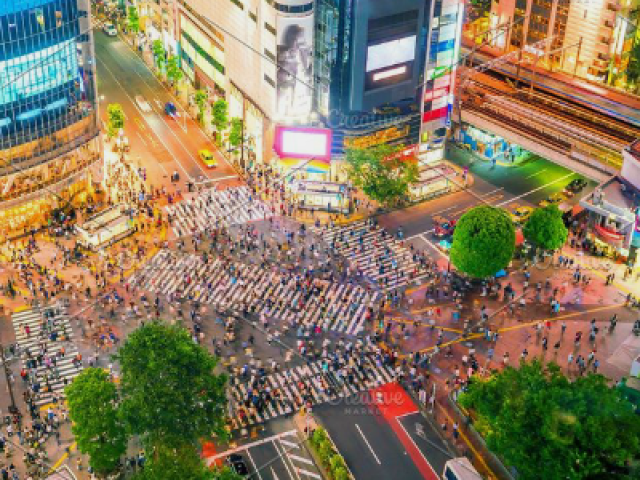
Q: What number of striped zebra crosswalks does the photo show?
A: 5